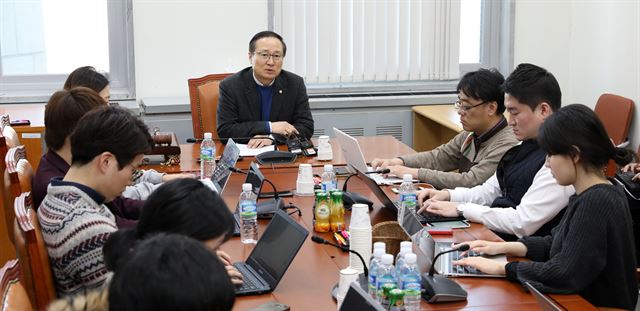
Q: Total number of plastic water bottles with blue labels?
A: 8